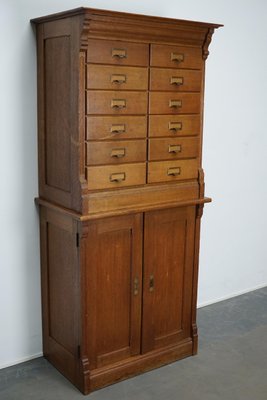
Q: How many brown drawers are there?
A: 12